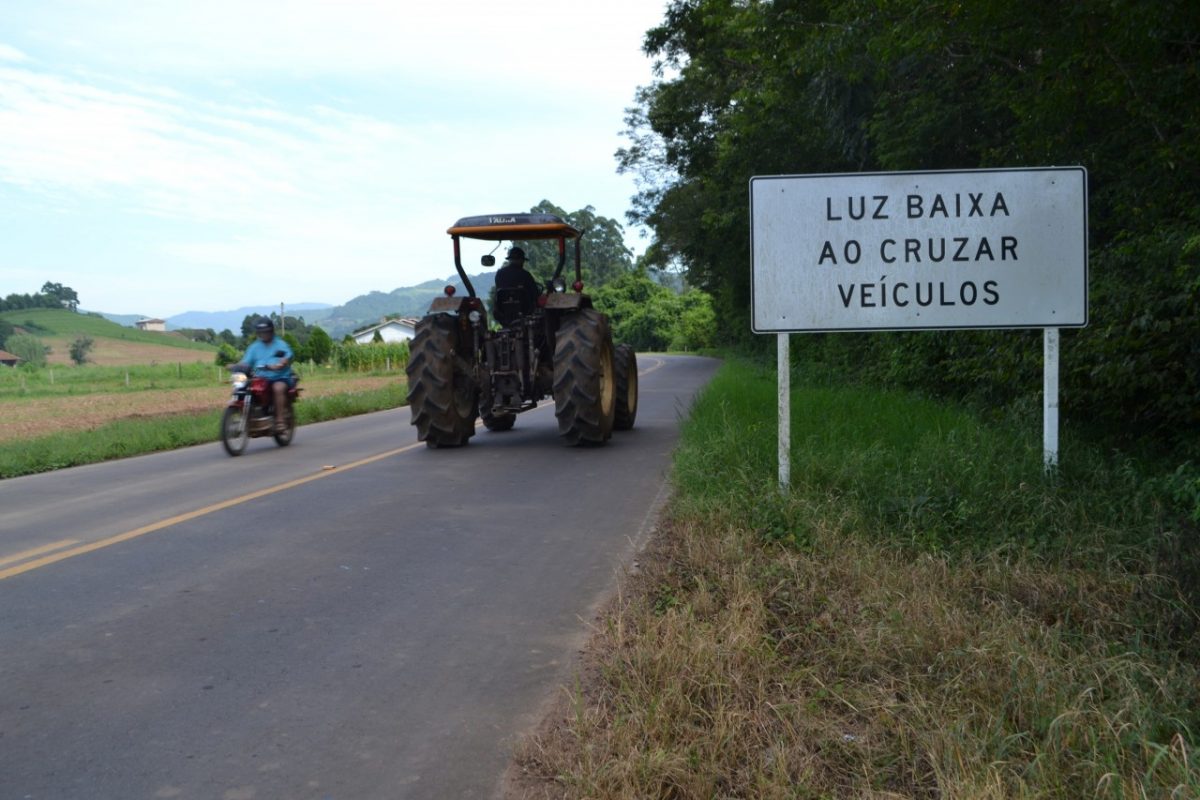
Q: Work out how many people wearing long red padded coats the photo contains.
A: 0